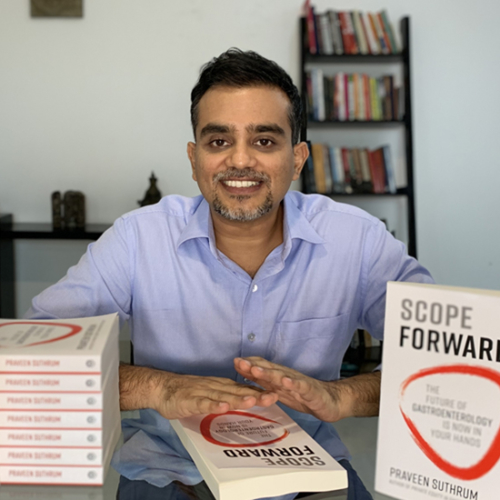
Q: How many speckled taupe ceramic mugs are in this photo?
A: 0